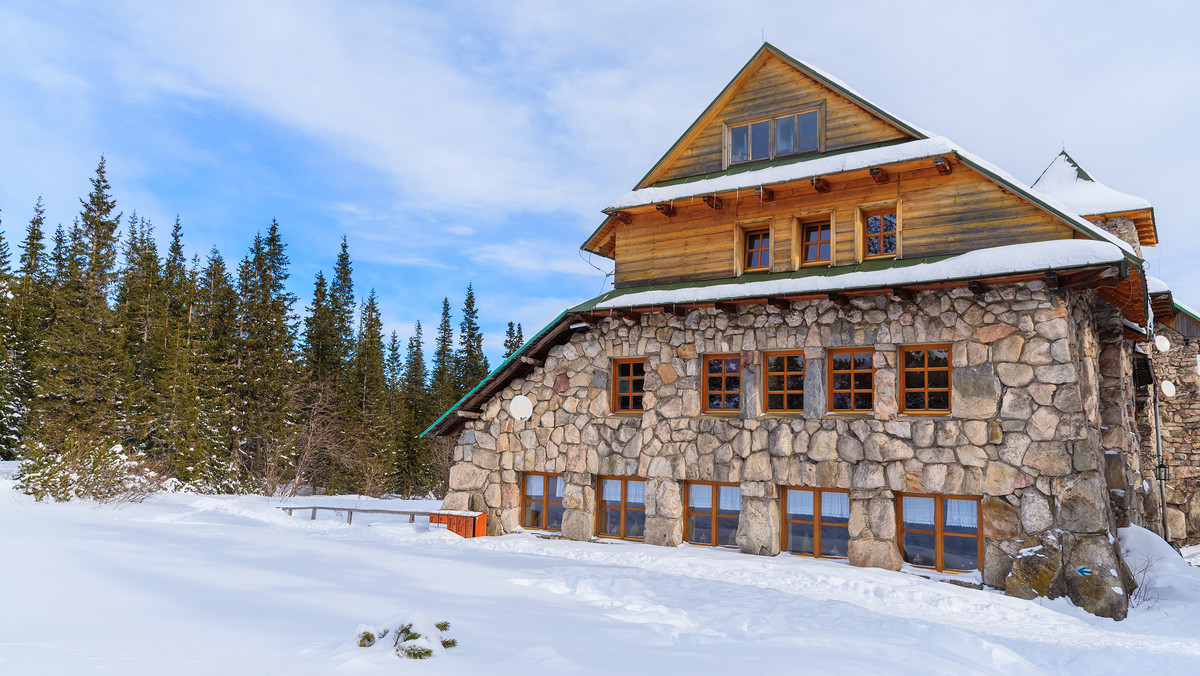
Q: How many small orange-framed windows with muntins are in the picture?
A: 8